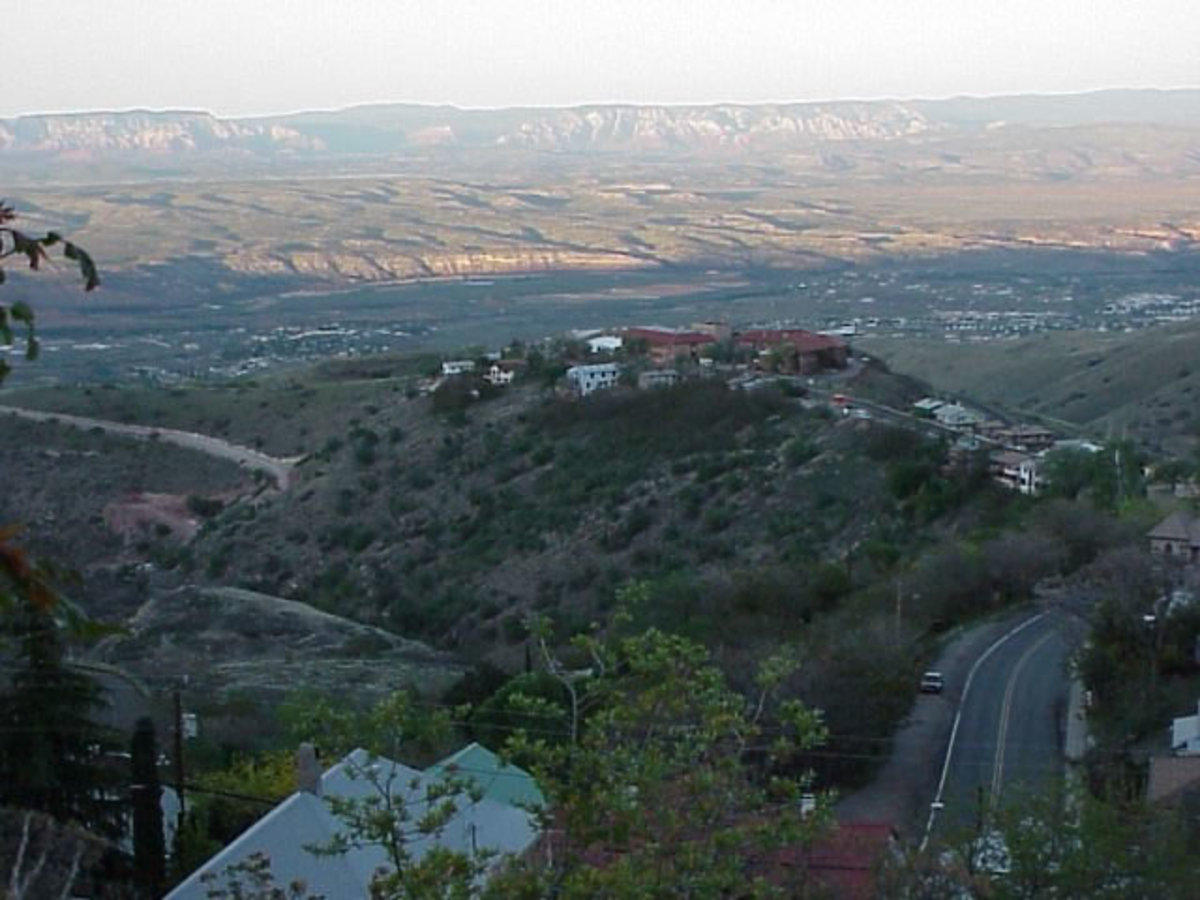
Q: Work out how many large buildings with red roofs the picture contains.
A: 2